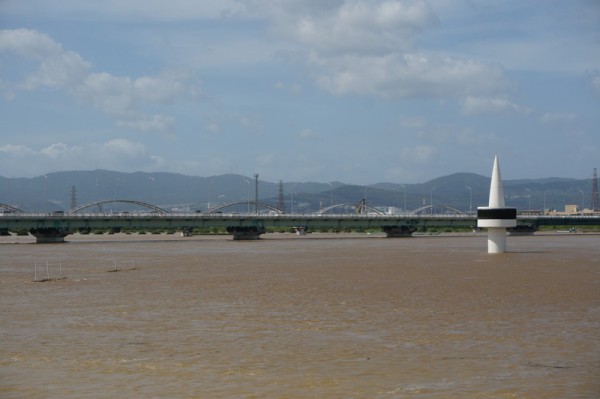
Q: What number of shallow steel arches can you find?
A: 5